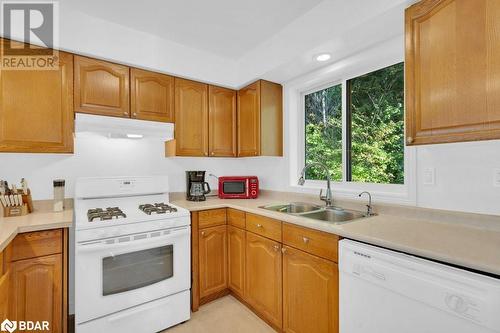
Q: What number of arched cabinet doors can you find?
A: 12